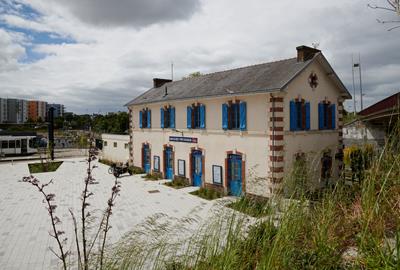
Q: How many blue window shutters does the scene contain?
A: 12